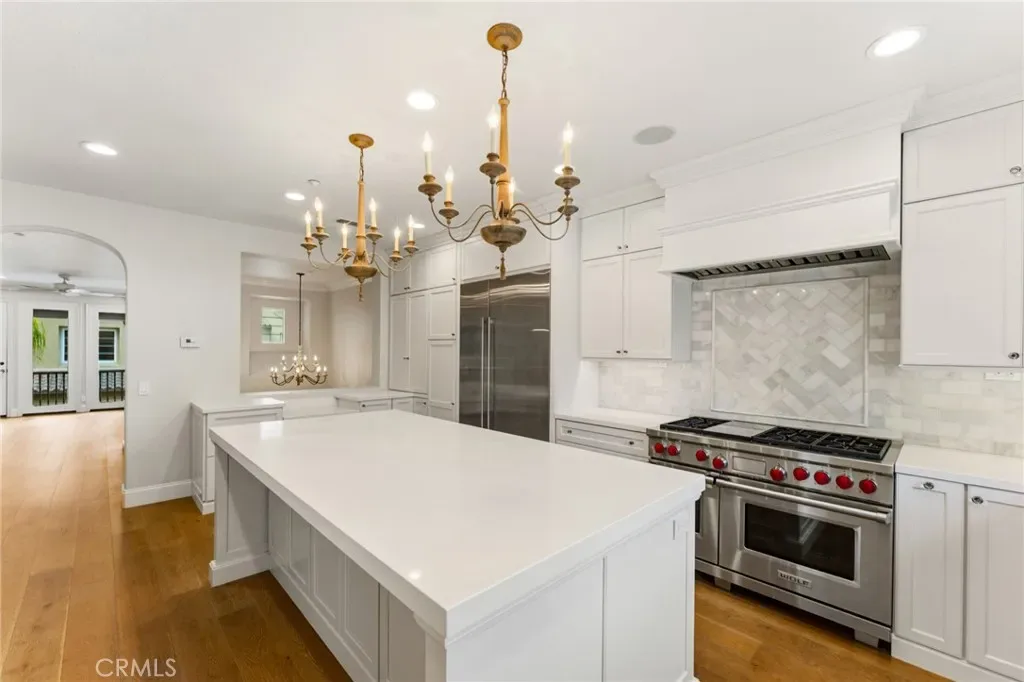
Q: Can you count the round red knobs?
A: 9